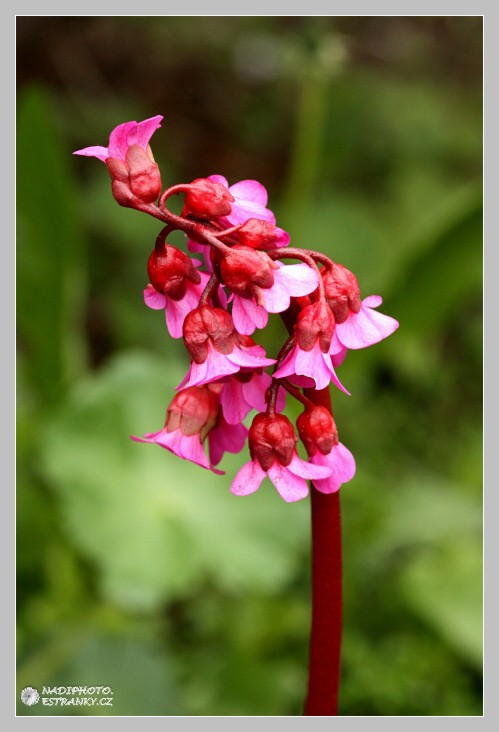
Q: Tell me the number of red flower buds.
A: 11